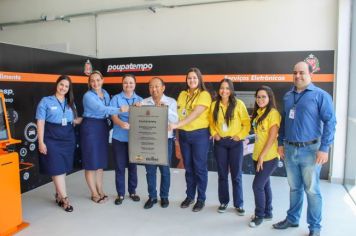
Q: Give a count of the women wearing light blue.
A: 3